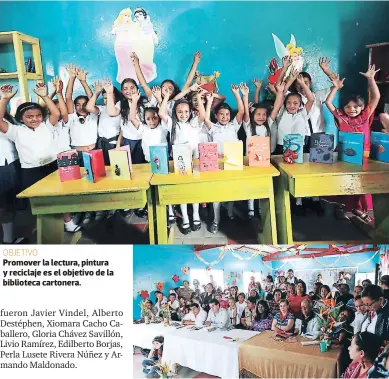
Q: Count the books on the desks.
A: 12